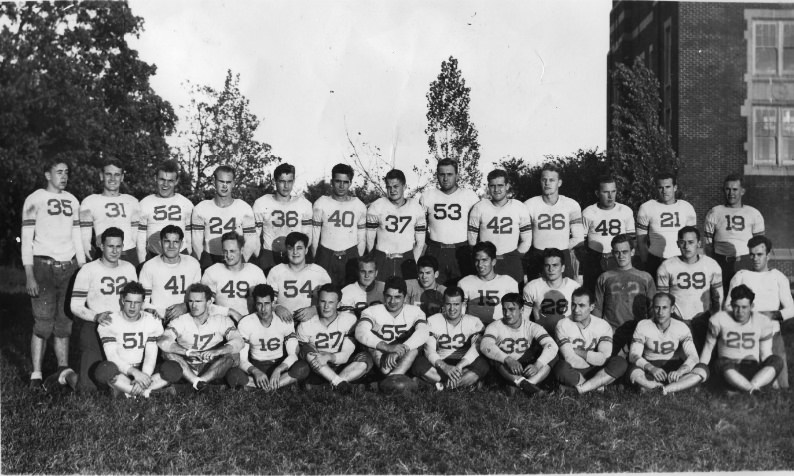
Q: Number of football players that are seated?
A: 10